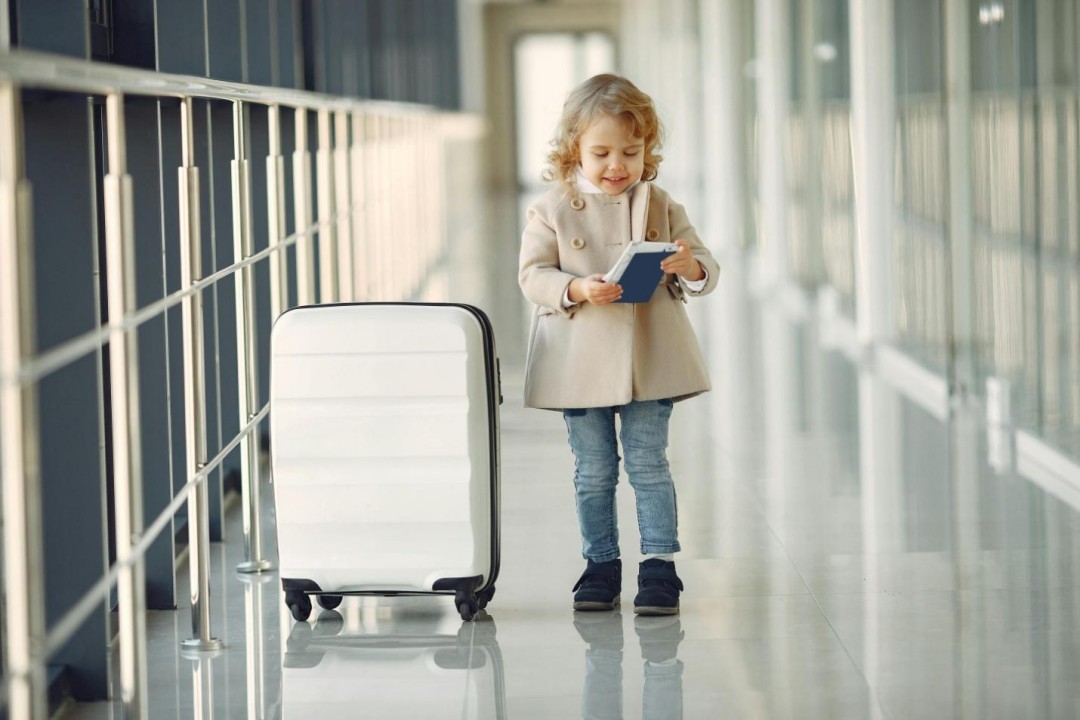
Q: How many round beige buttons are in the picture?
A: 3